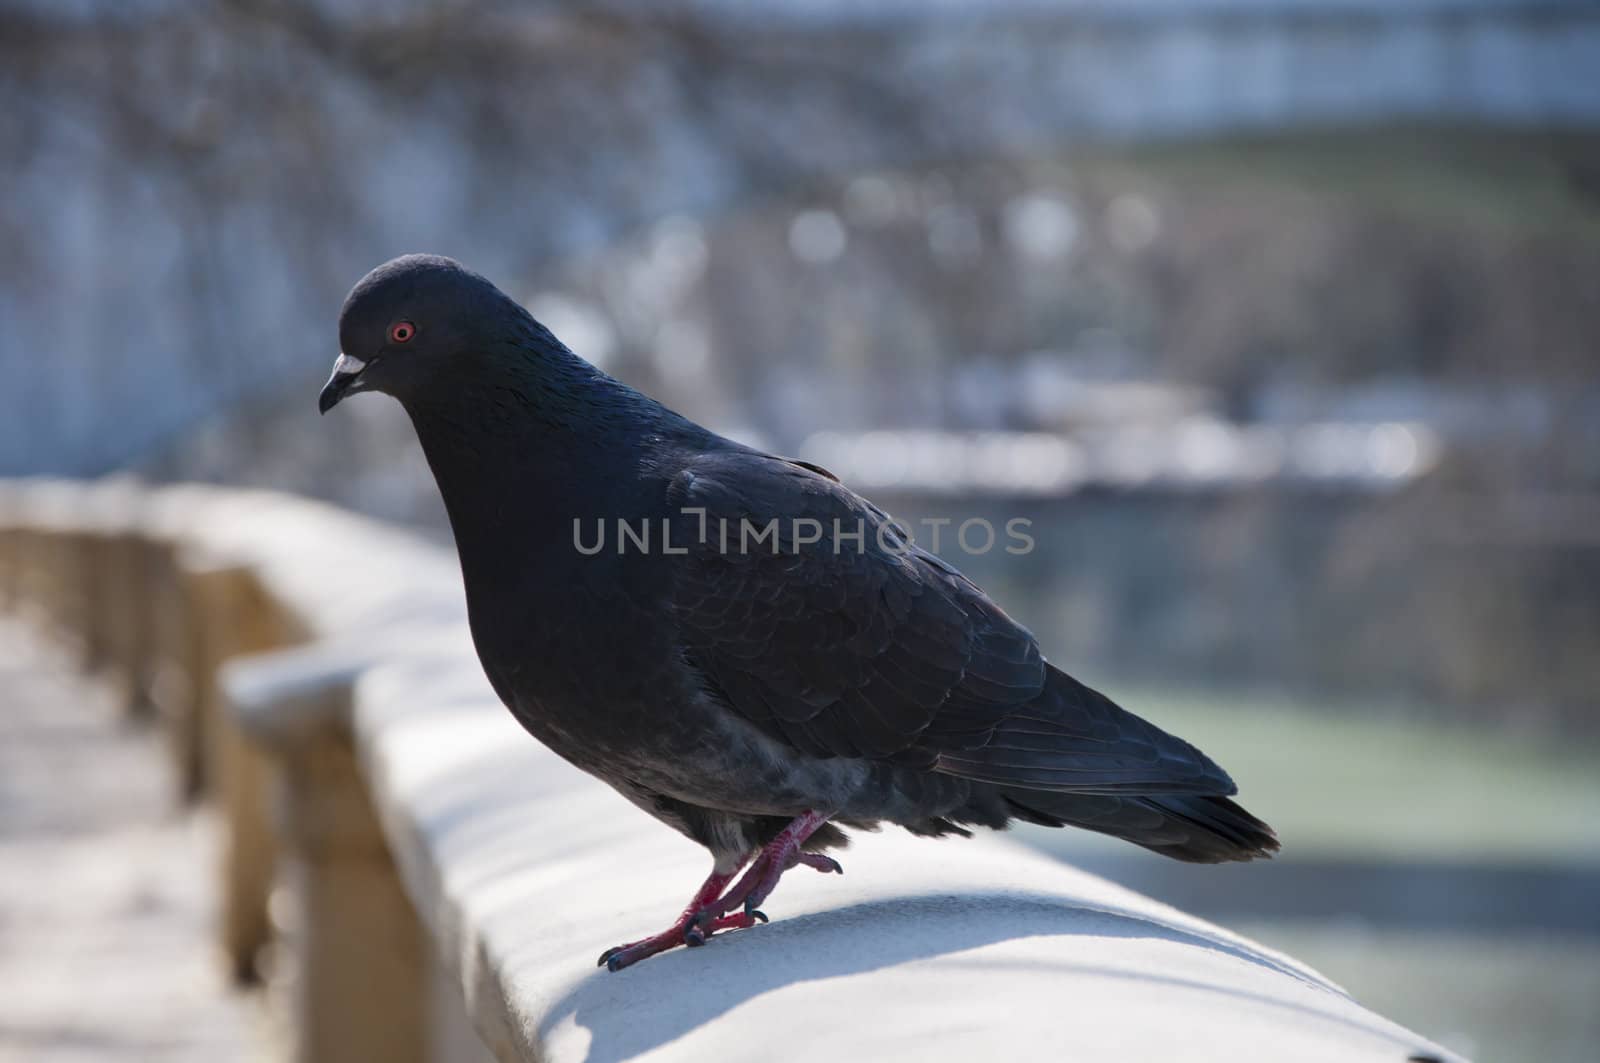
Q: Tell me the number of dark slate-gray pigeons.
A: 1